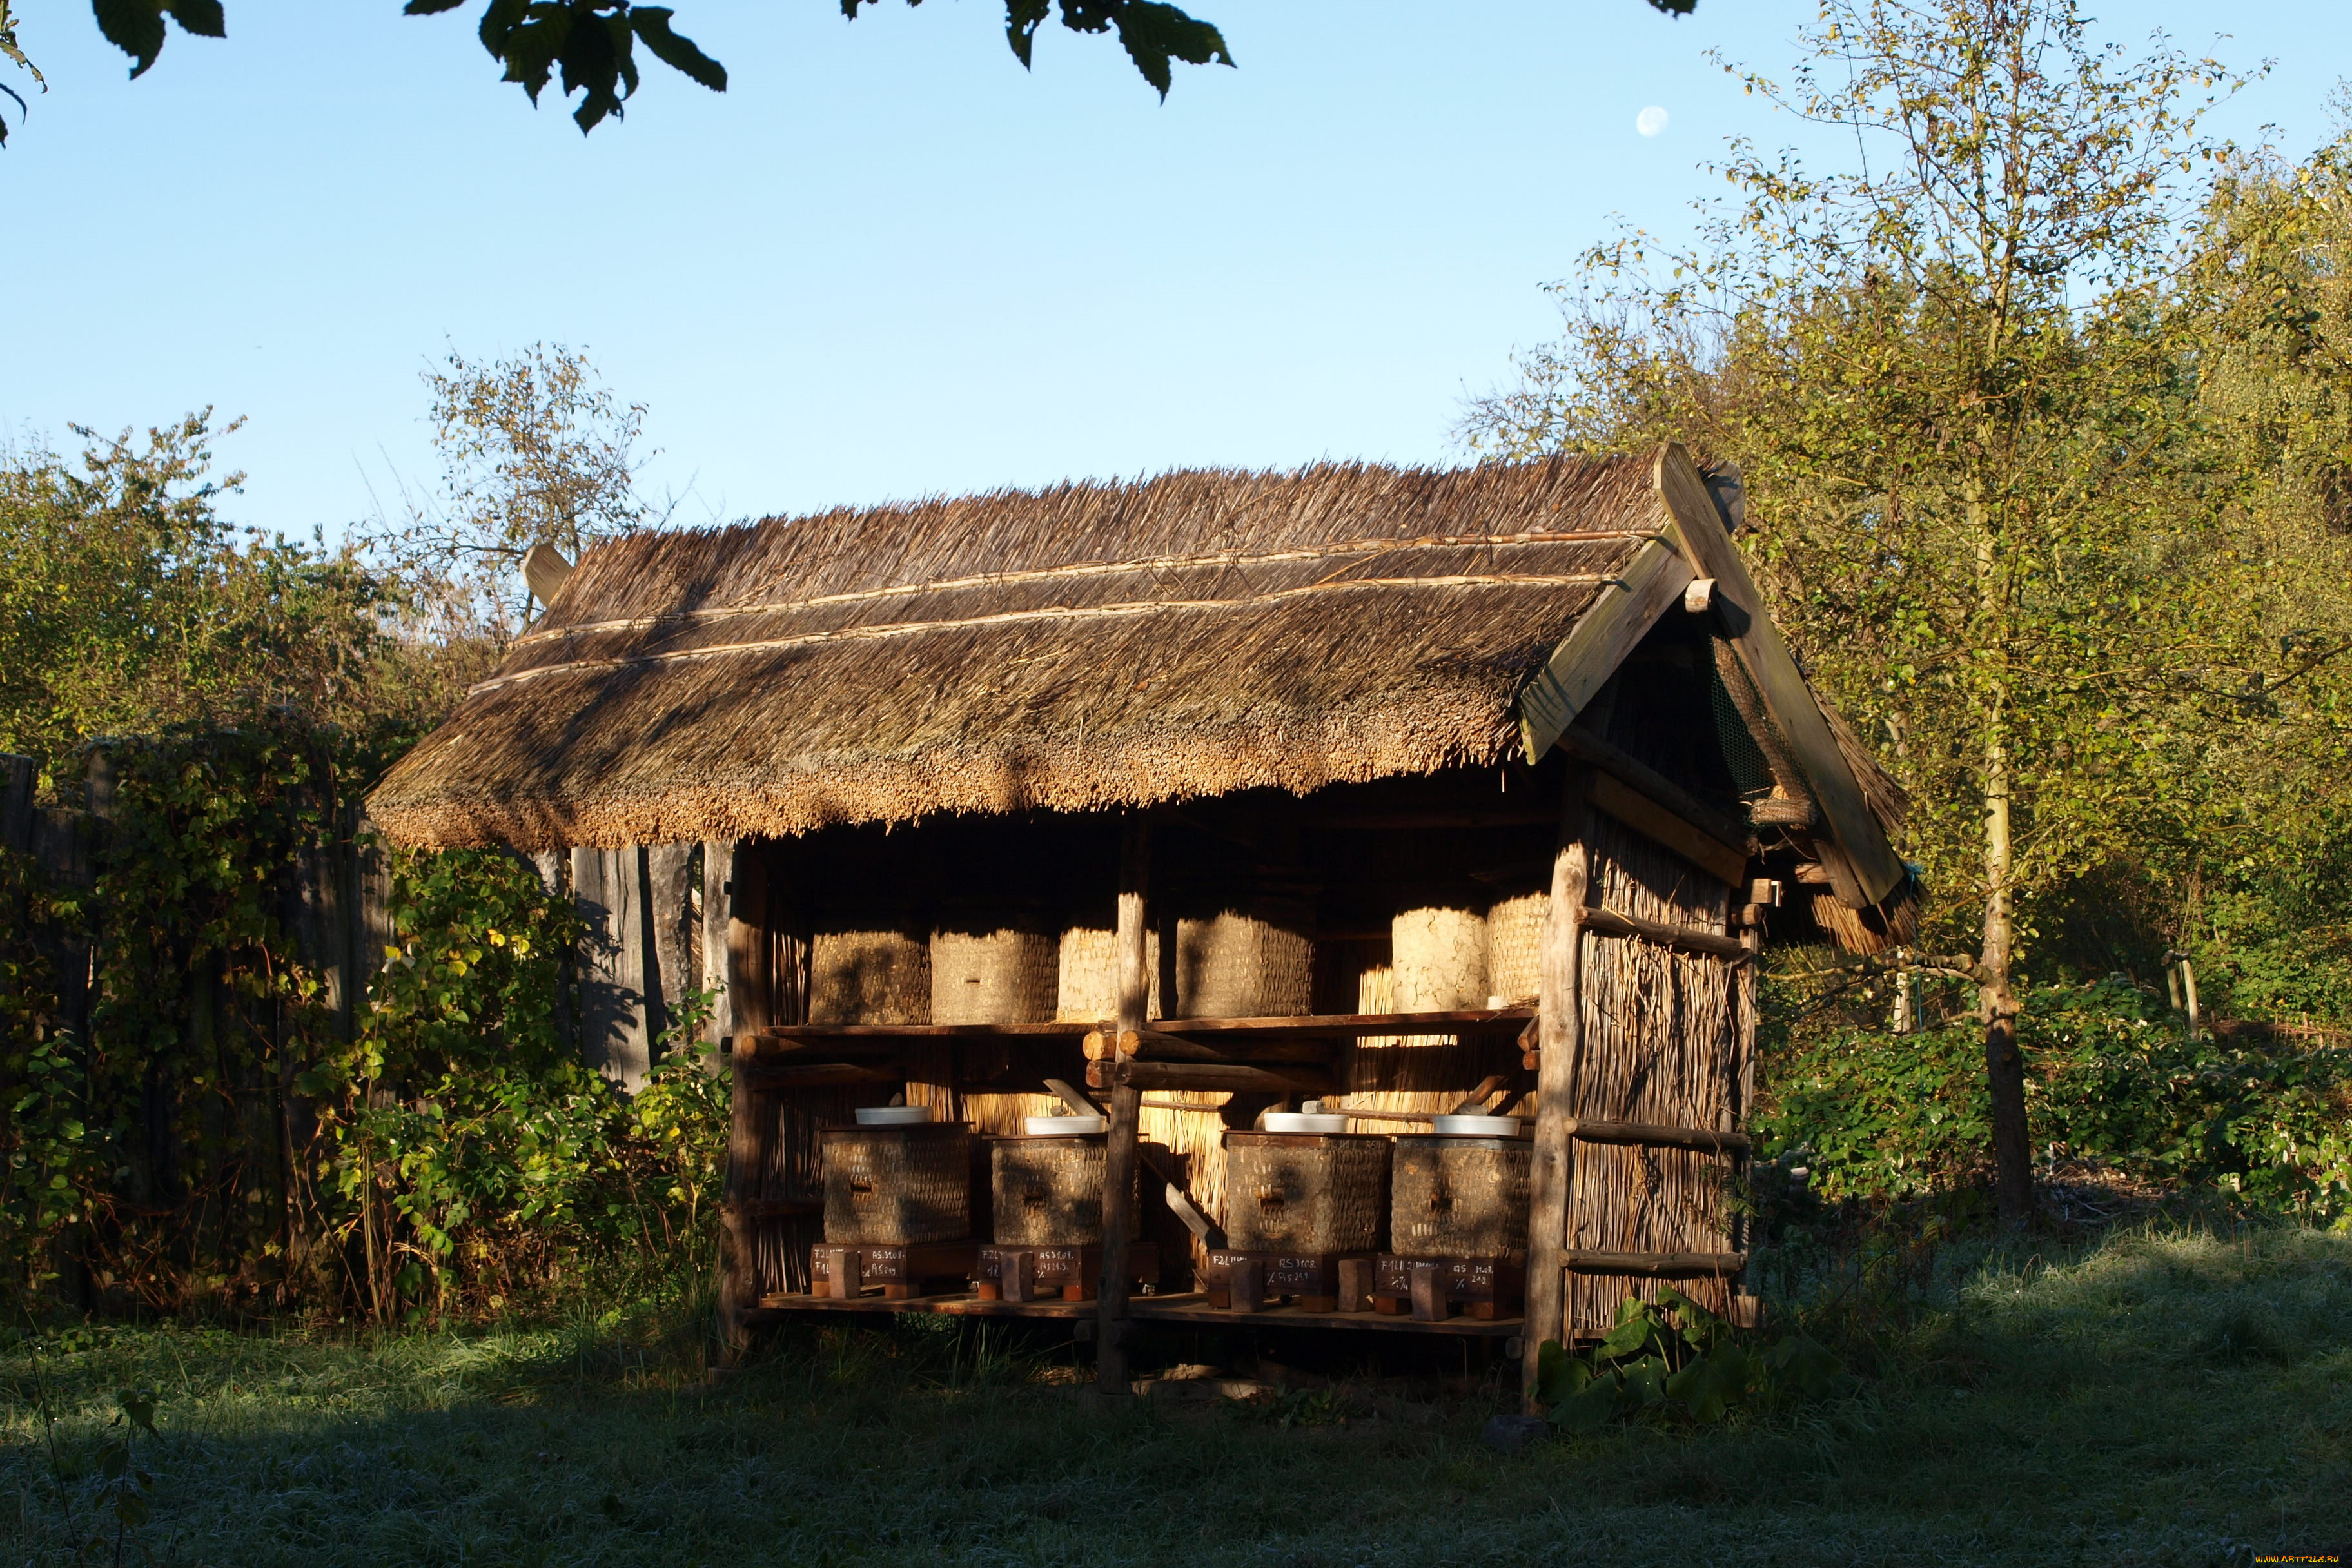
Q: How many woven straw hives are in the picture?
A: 10